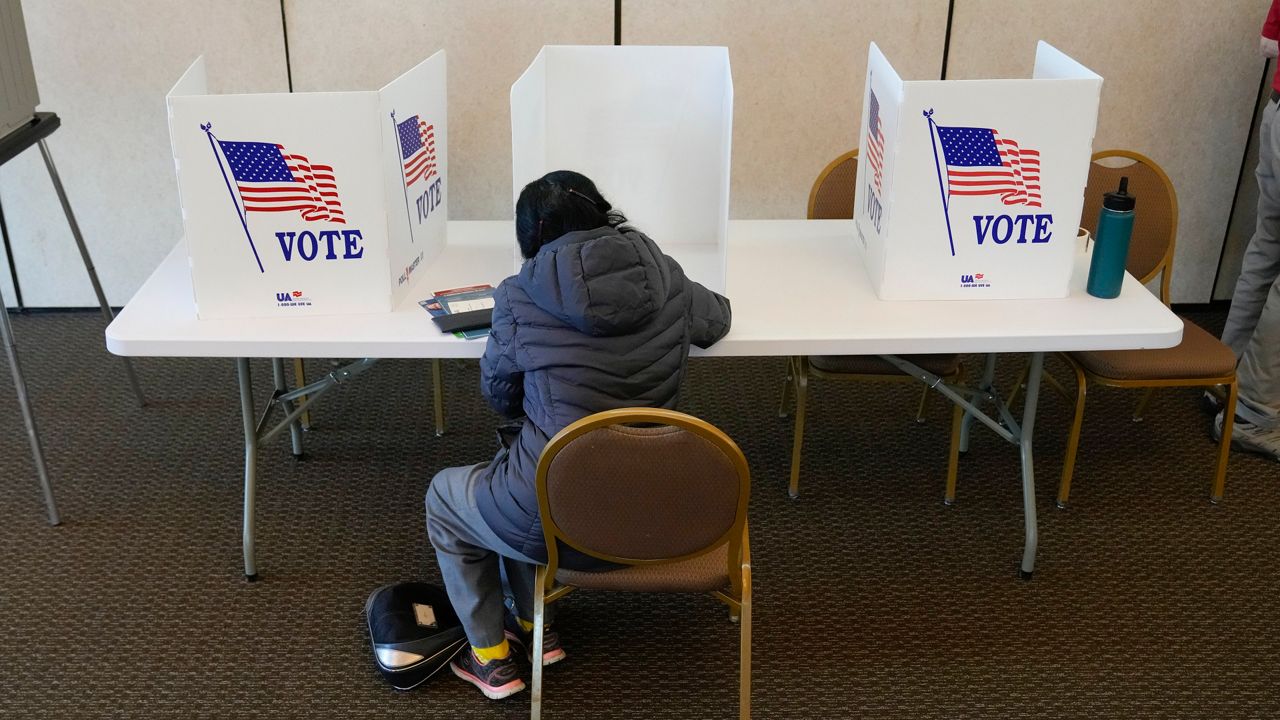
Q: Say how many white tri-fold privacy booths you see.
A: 3